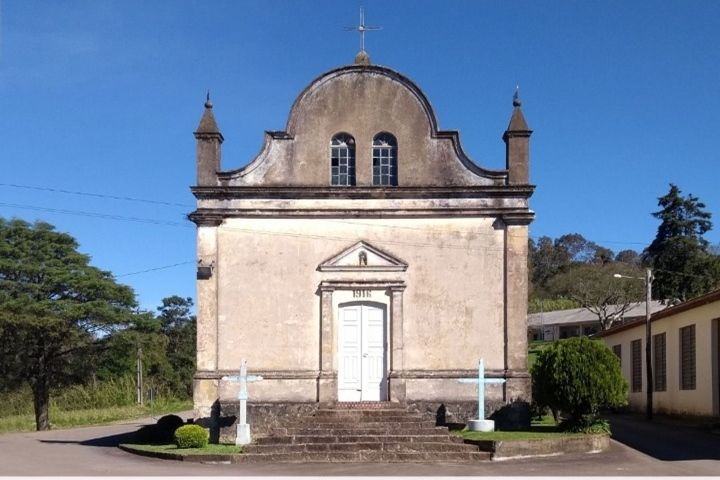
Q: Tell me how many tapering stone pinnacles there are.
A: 2